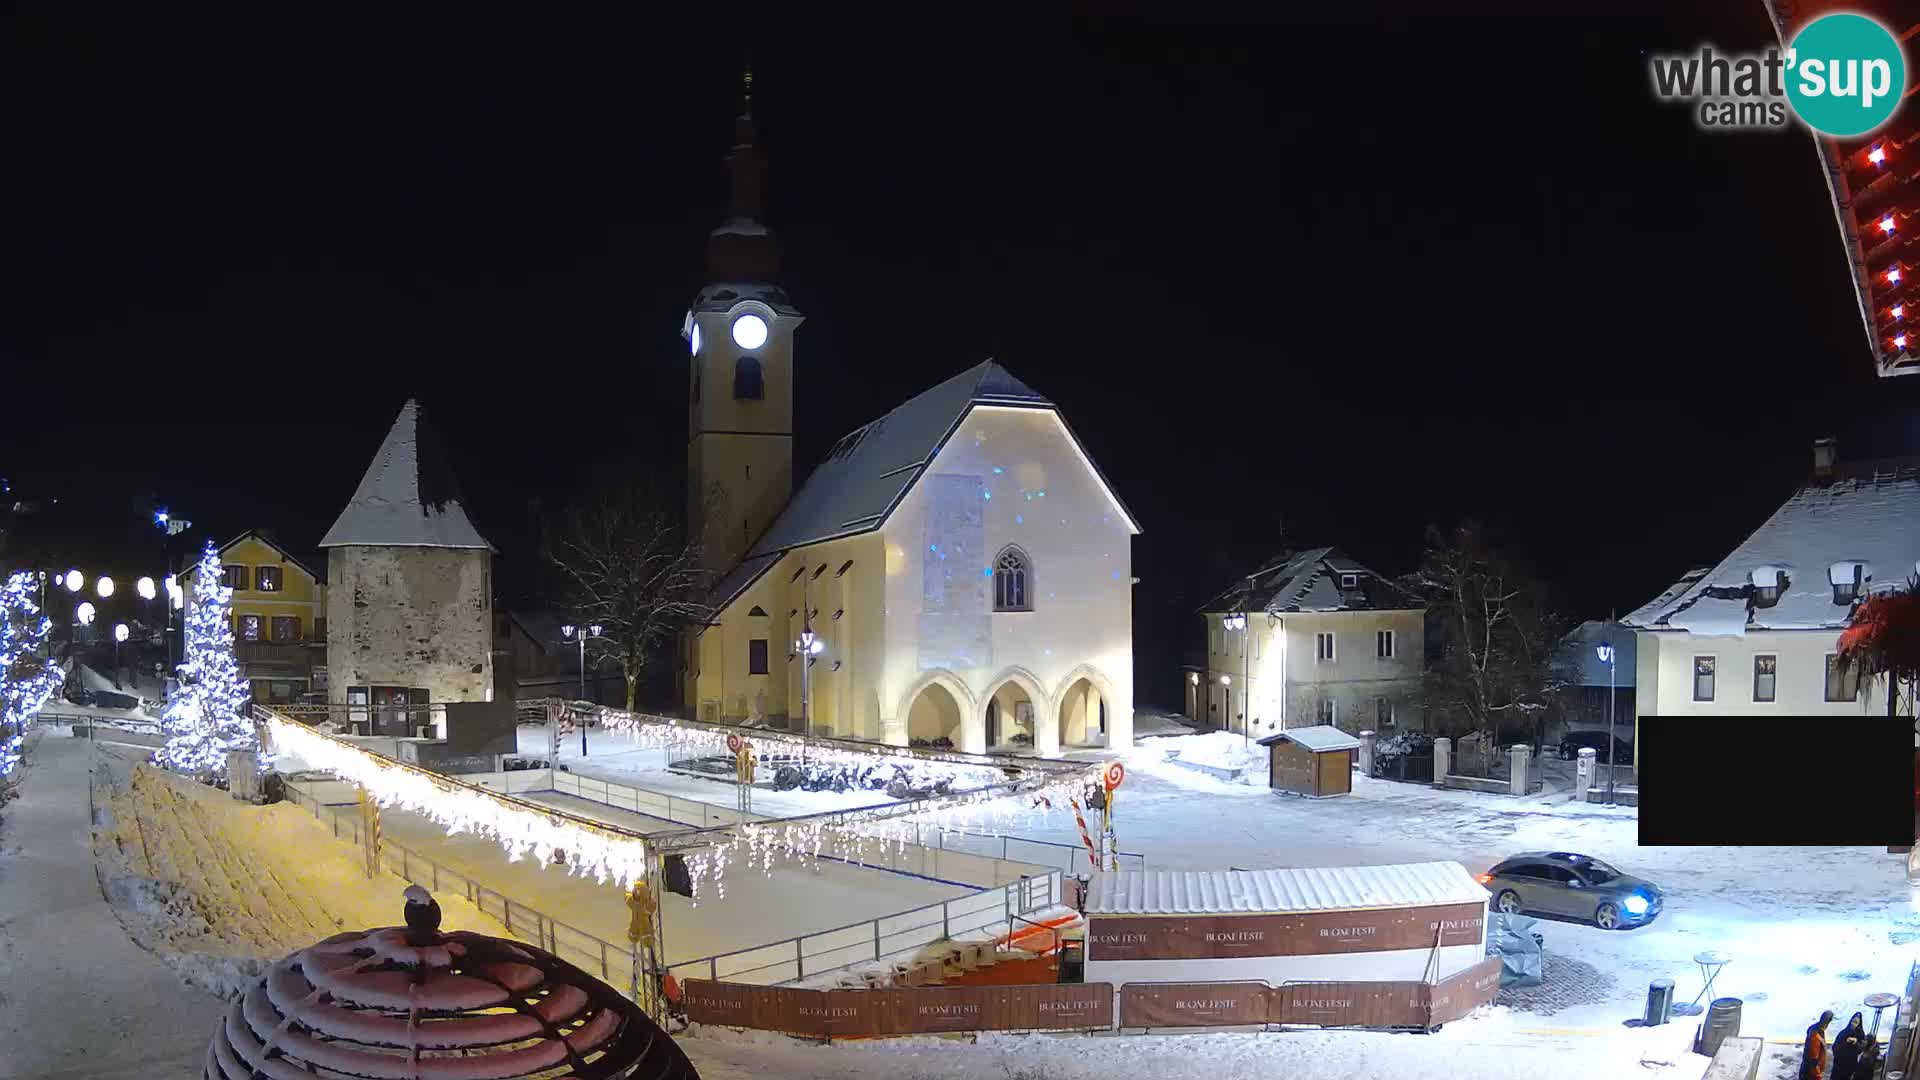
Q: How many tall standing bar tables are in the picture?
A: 2